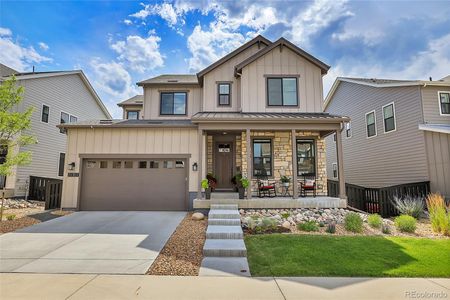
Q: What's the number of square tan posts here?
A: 4